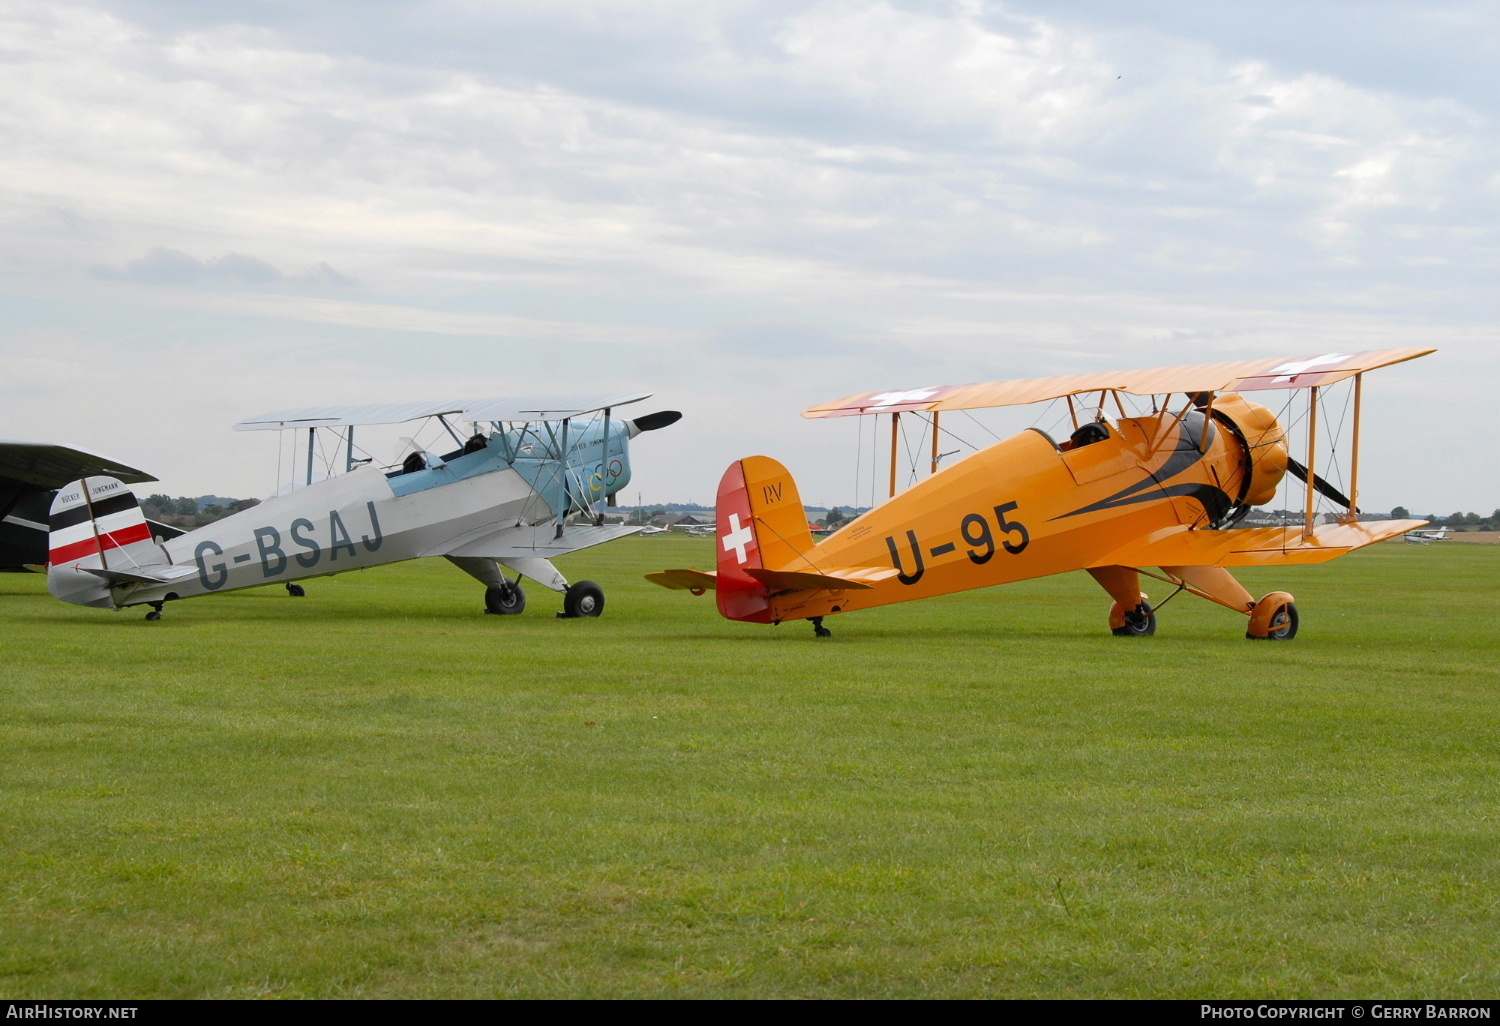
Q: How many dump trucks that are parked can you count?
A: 0